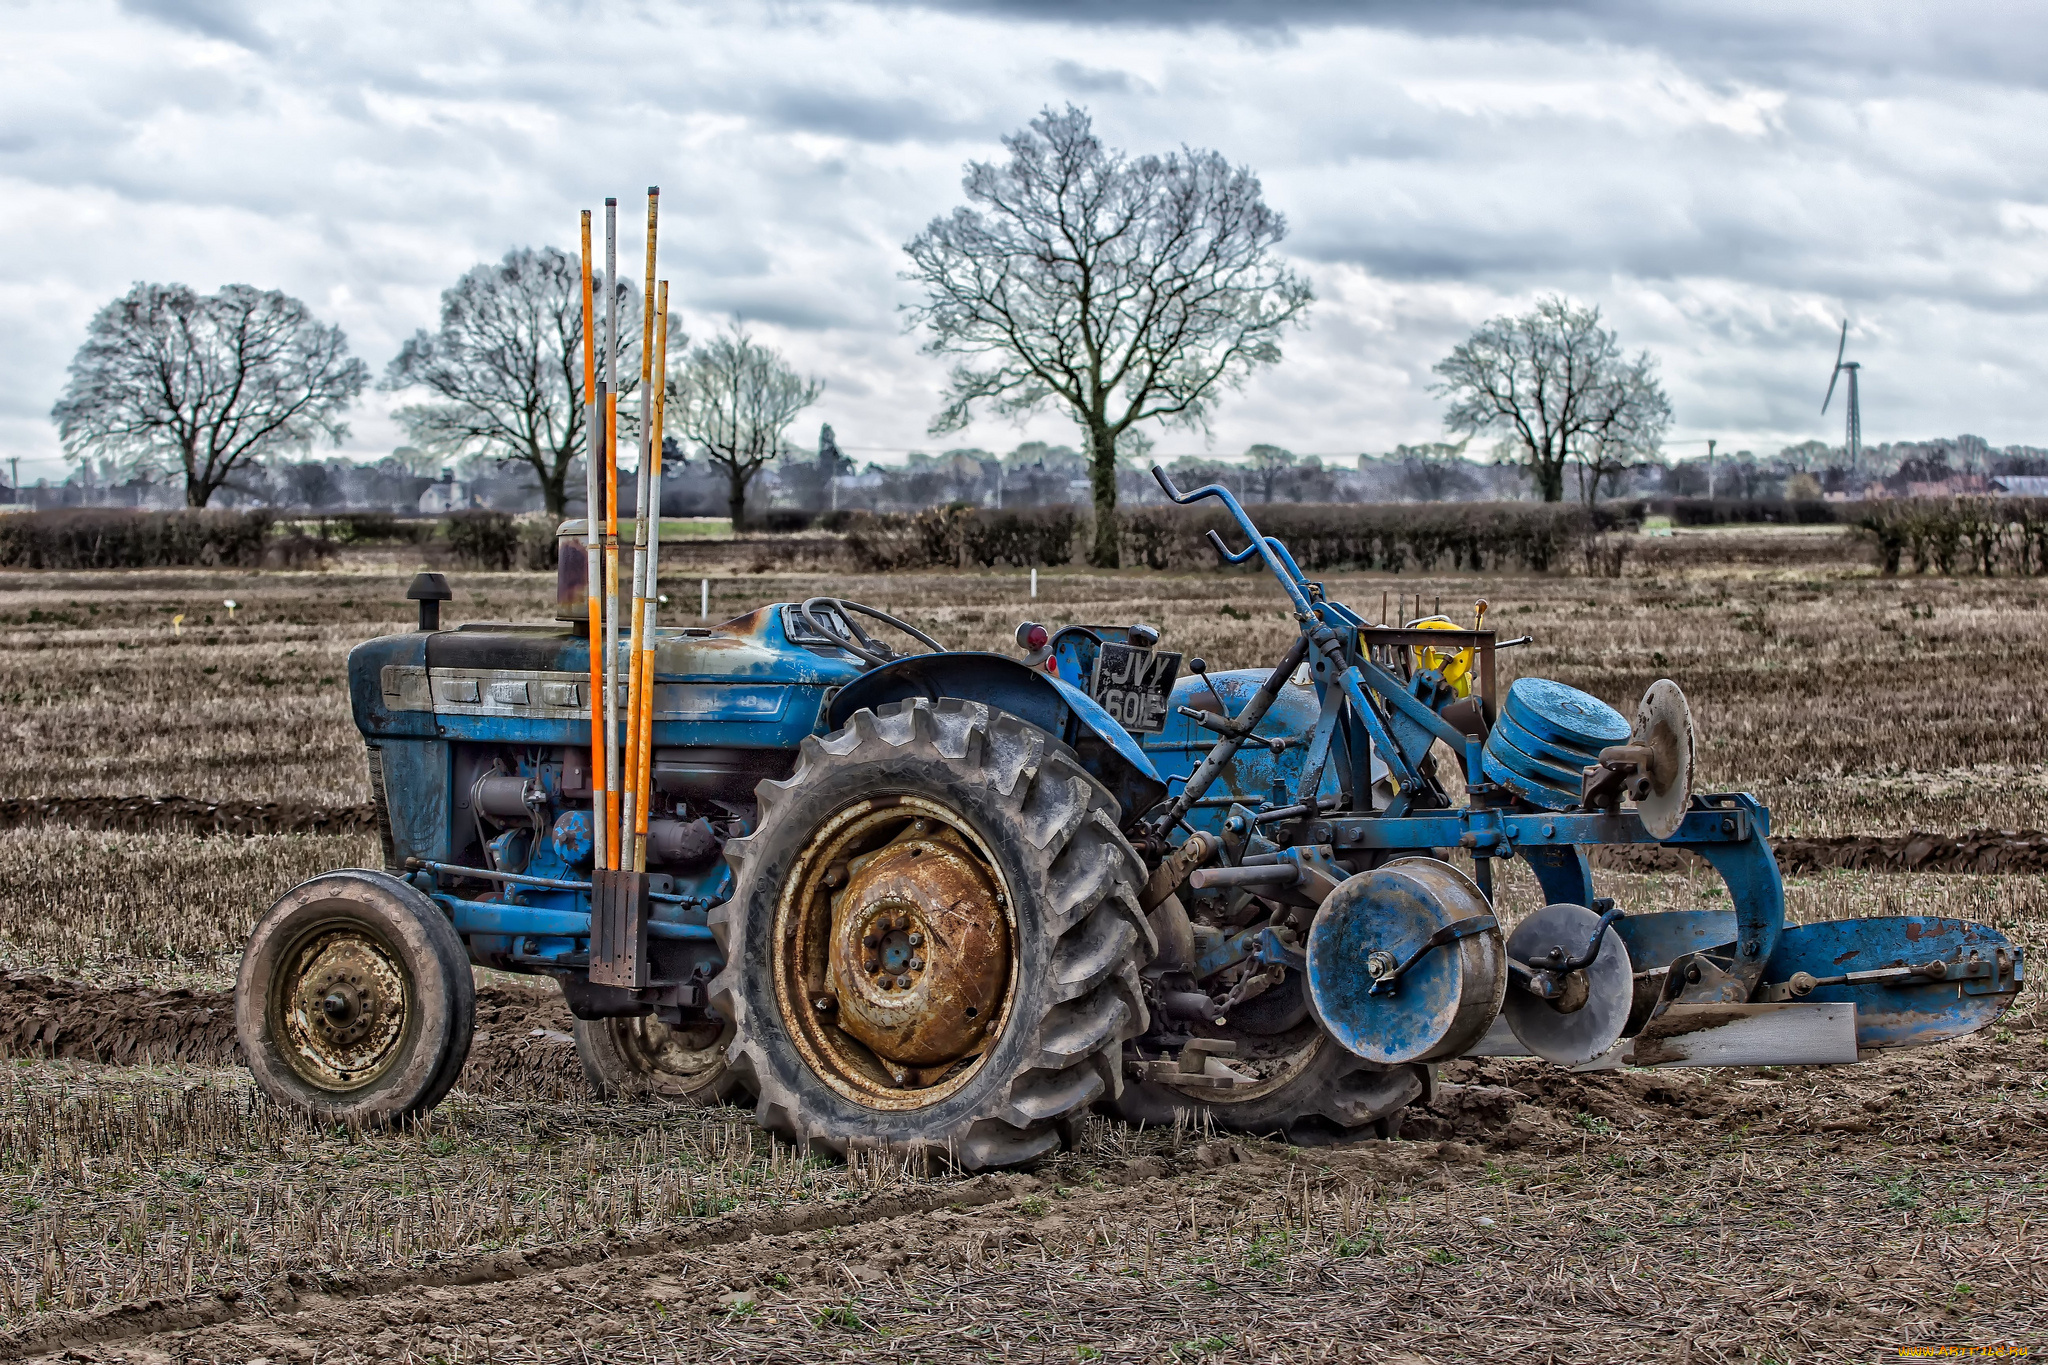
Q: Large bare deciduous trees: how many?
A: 5